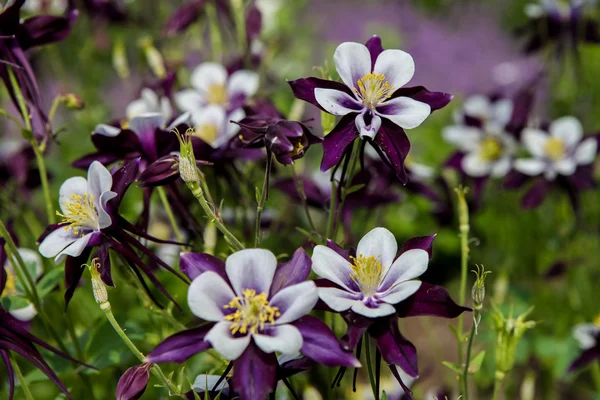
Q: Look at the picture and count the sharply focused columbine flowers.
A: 4